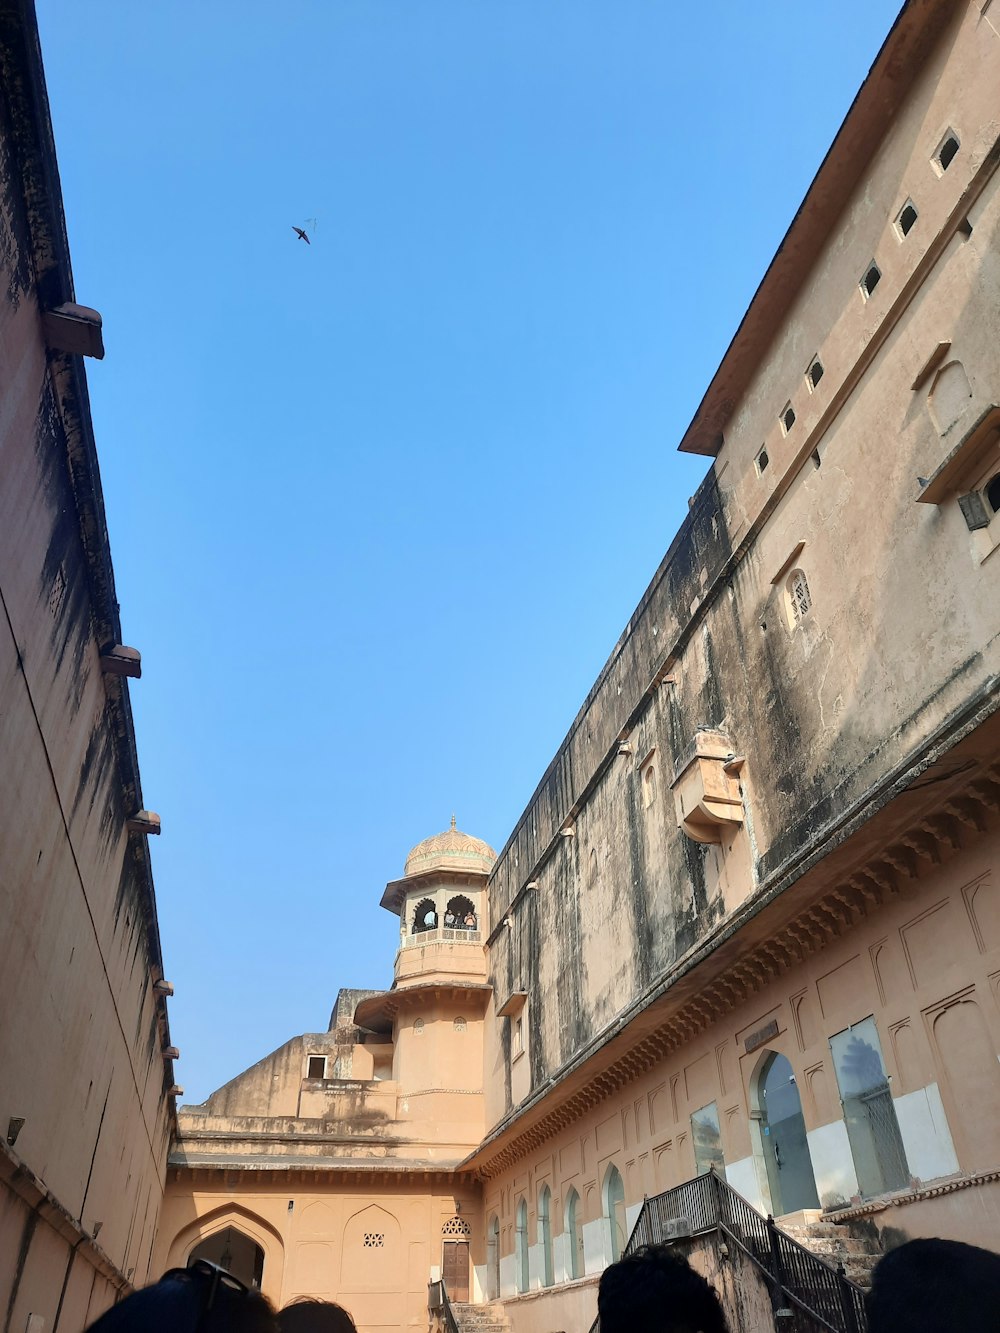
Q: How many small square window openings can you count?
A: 6